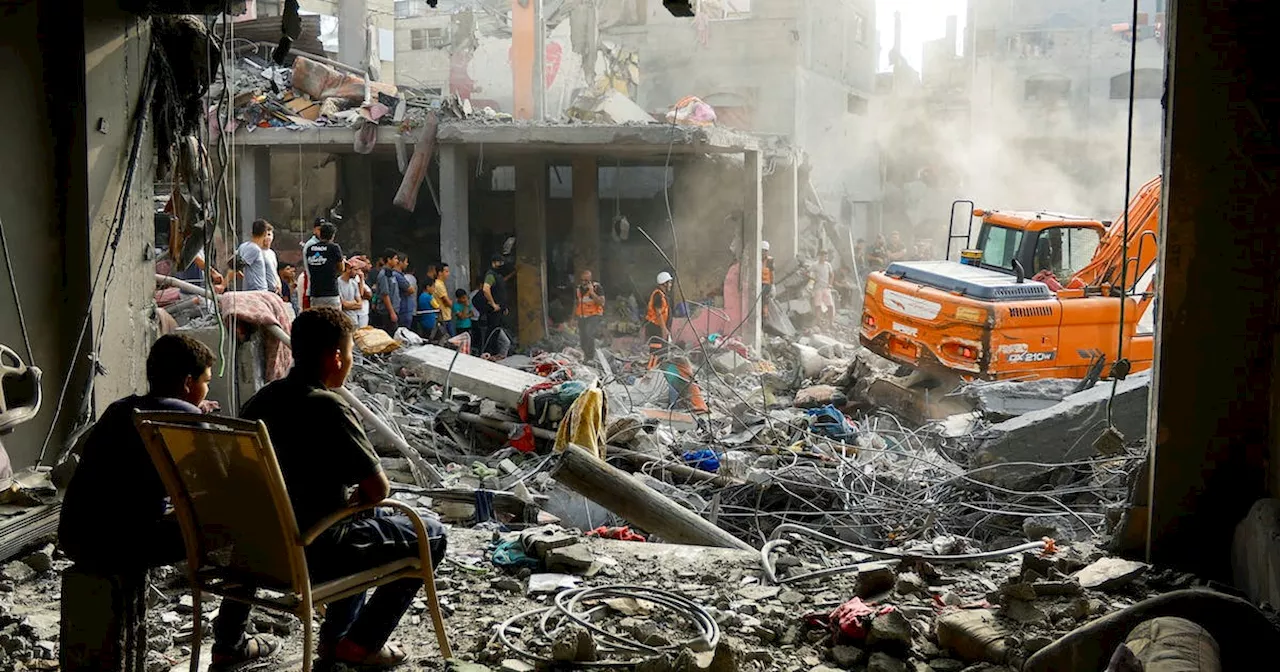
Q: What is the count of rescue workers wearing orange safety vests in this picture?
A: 3